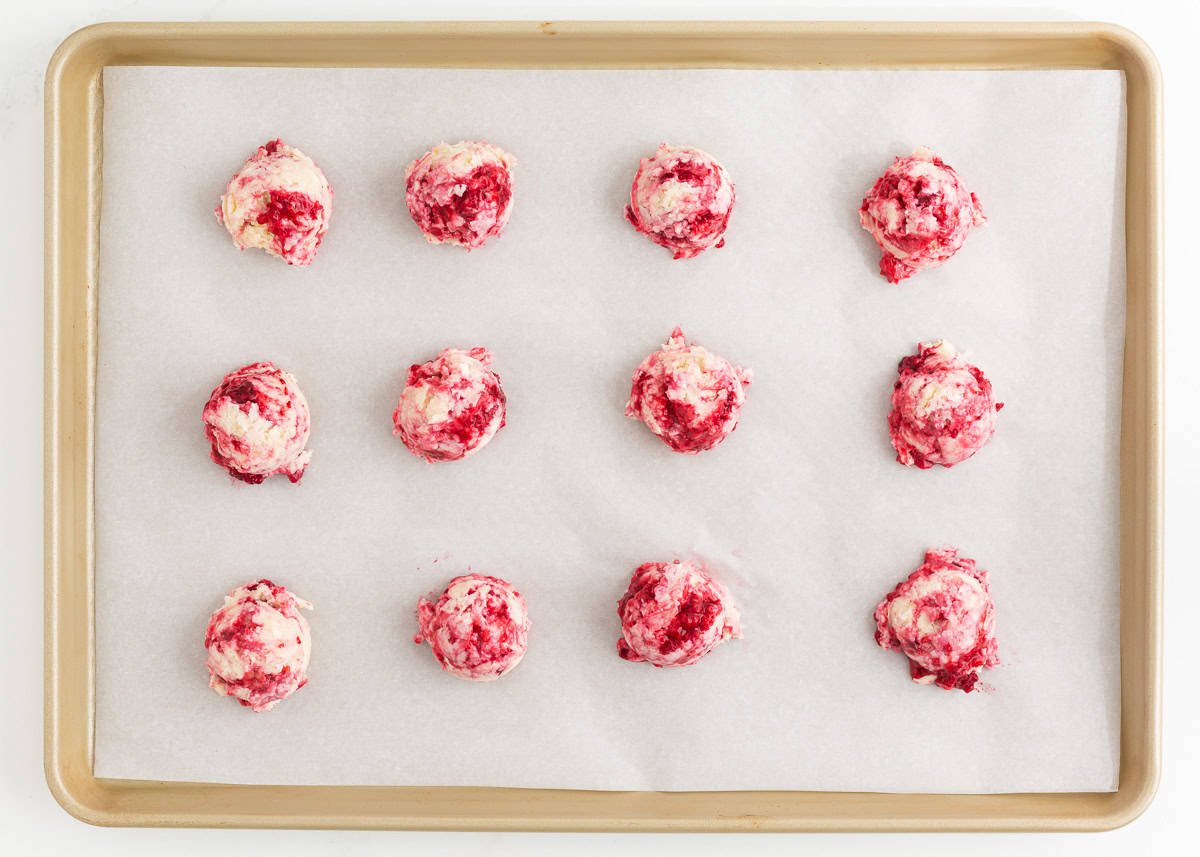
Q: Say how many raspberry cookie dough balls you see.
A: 12